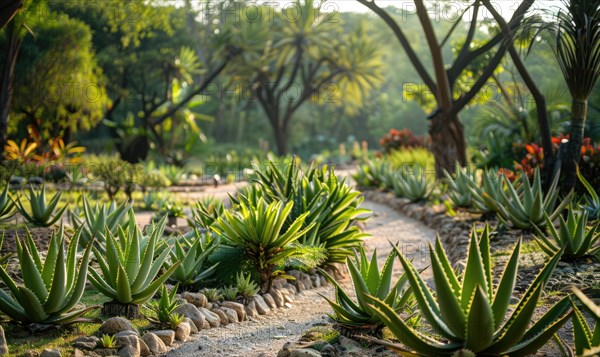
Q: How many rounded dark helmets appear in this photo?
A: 0